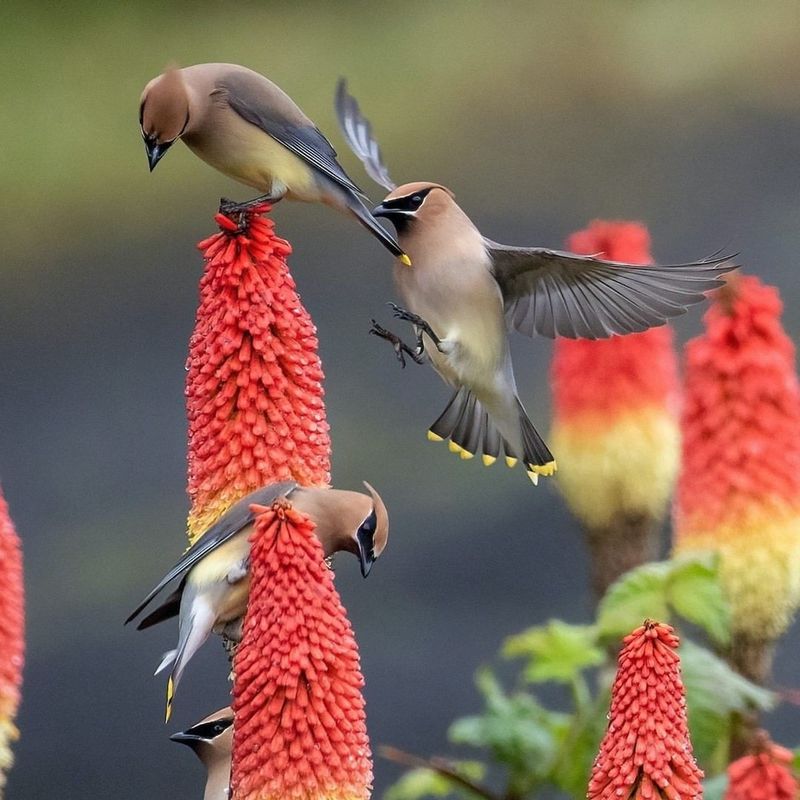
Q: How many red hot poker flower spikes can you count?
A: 7